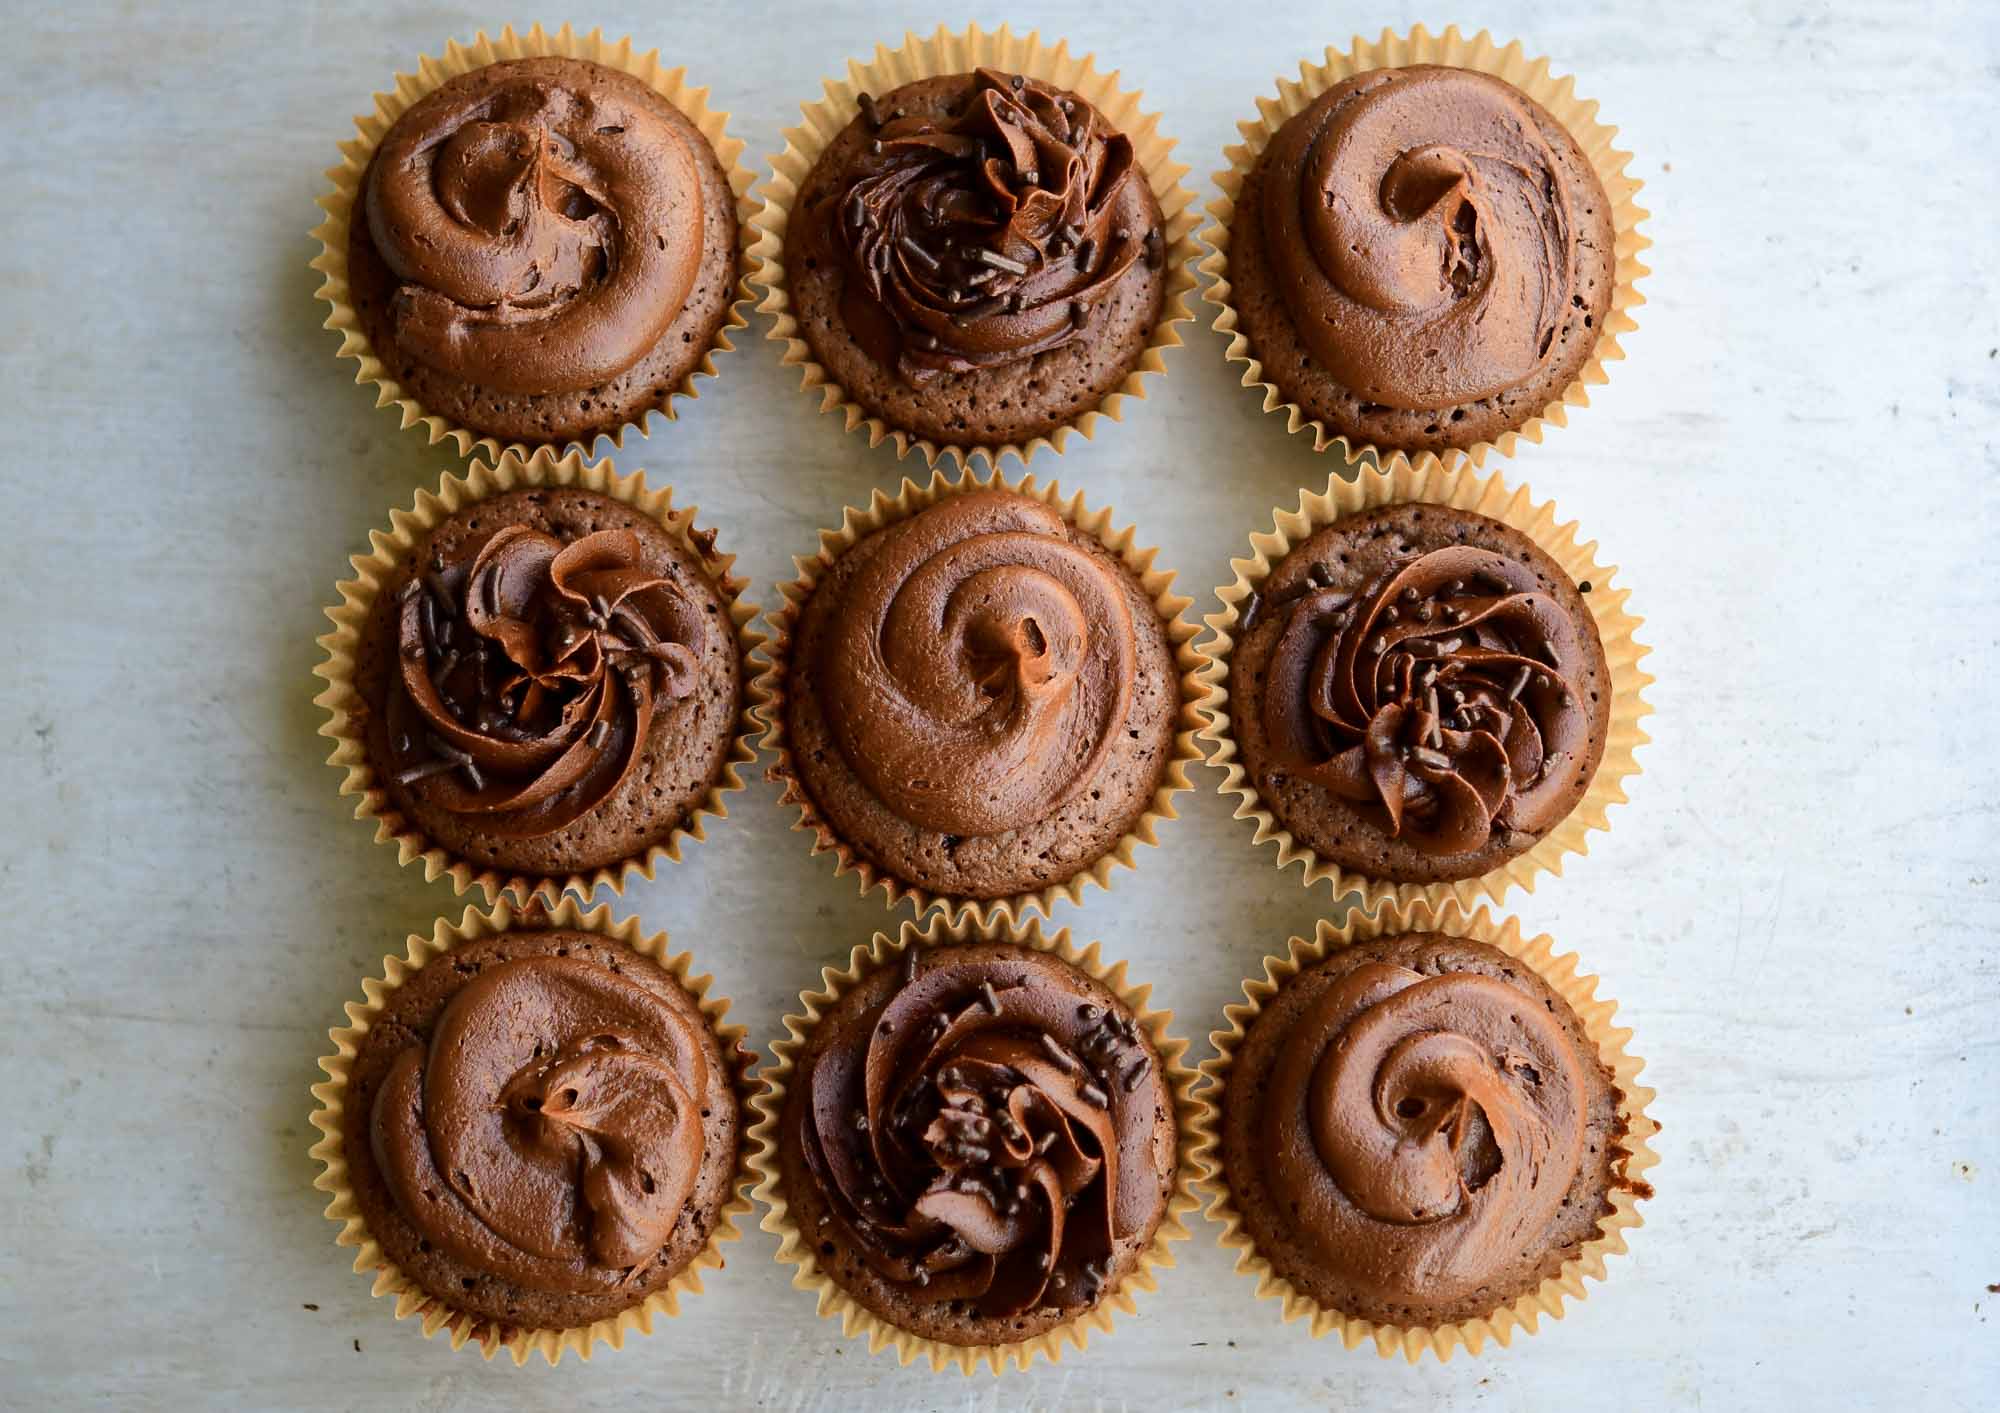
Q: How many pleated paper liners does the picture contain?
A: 9